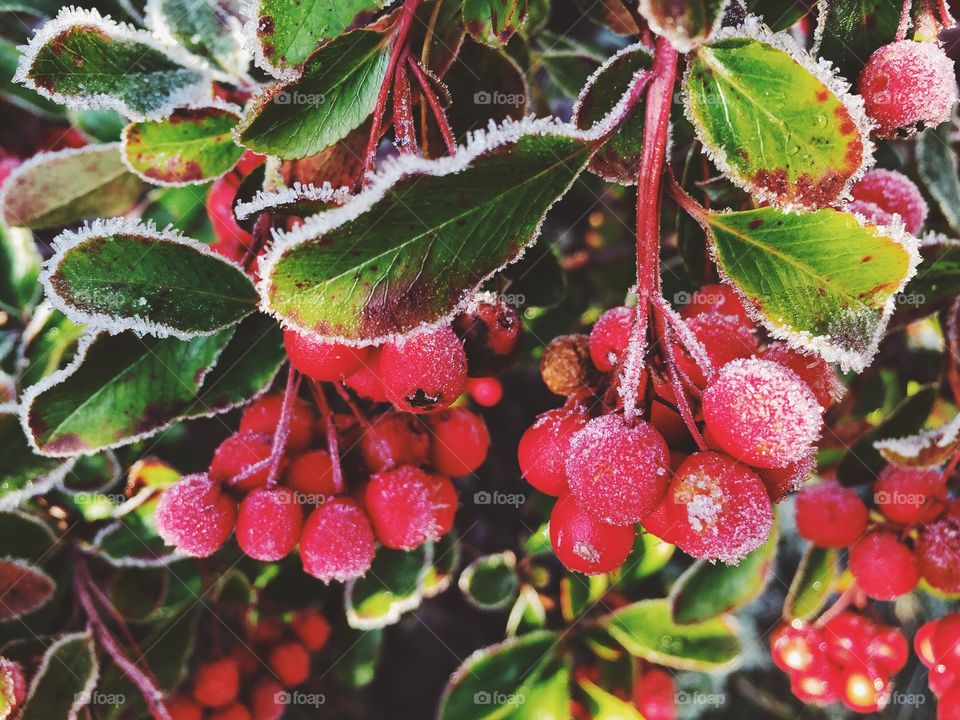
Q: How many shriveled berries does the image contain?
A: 1